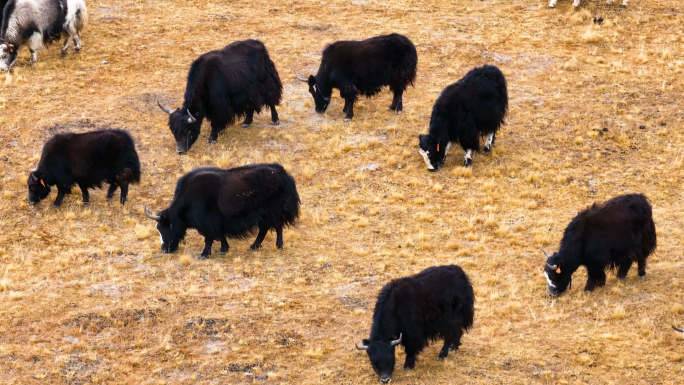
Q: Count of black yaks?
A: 7